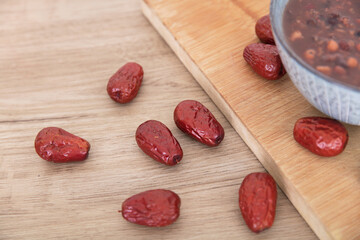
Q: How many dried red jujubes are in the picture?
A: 9